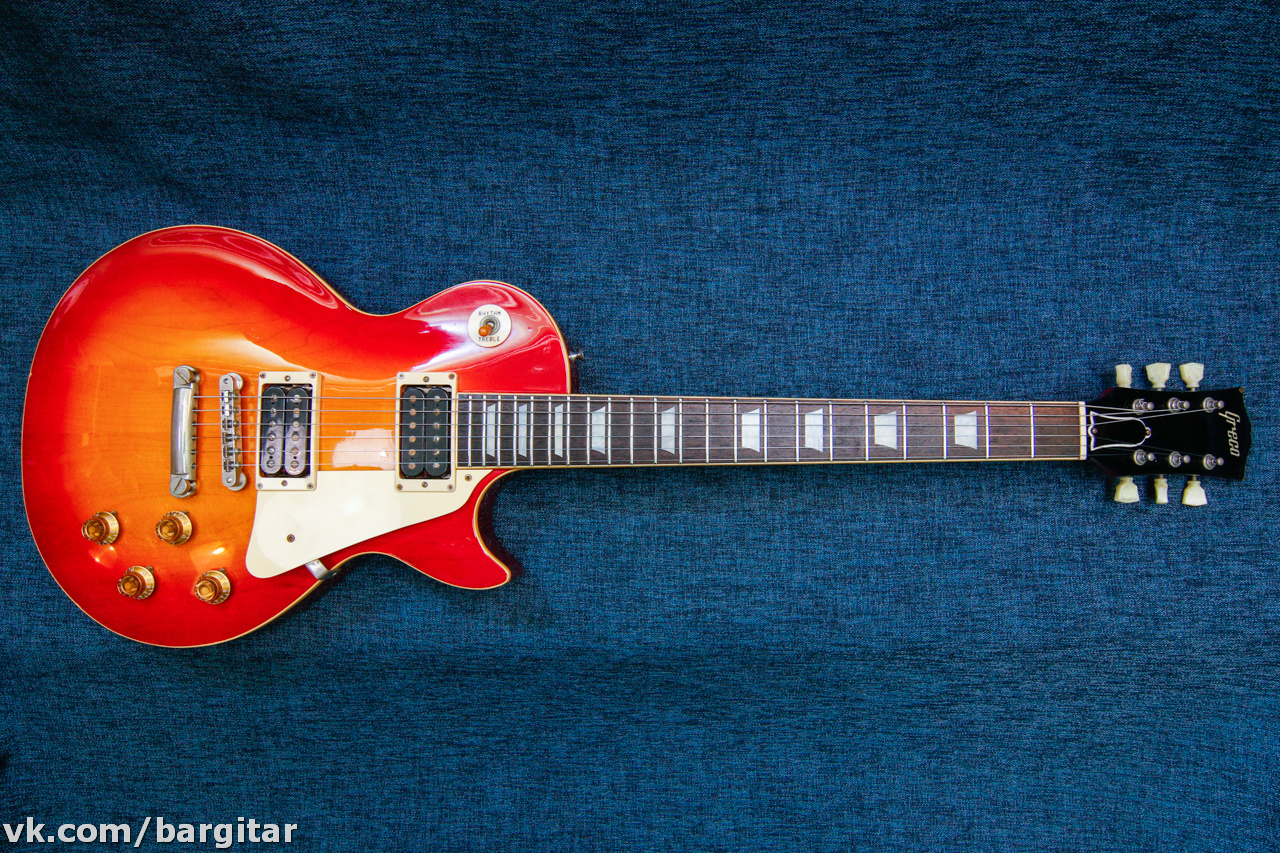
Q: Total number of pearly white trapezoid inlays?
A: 9